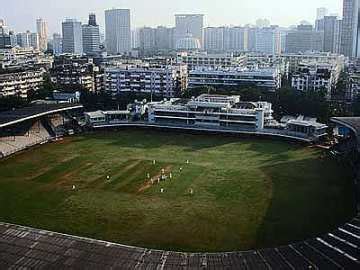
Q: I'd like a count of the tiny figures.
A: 13